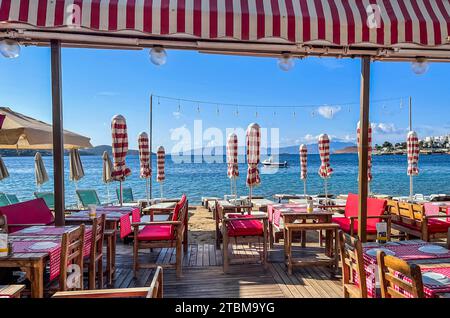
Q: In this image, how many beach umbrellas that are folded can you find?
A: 13